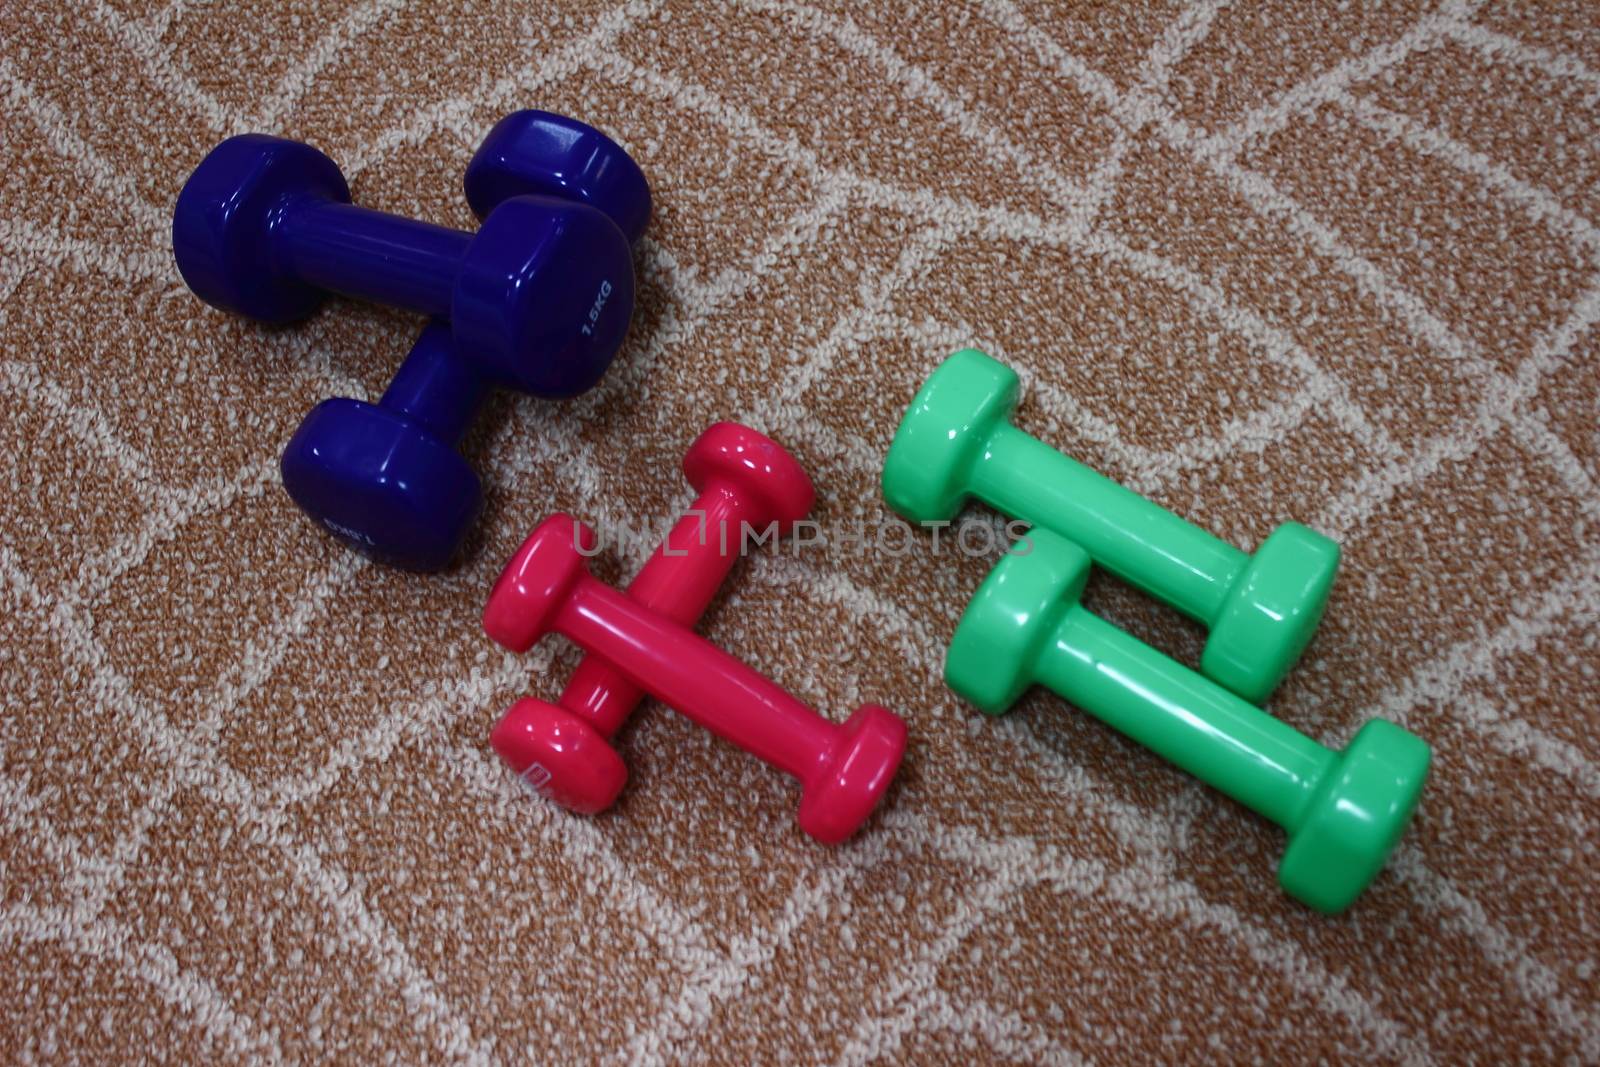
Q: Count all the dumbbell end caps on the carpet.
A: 12